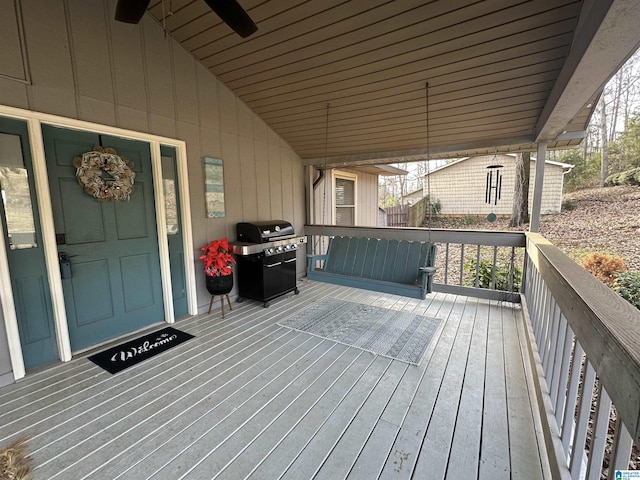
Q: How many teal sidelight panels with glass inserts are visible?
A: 2